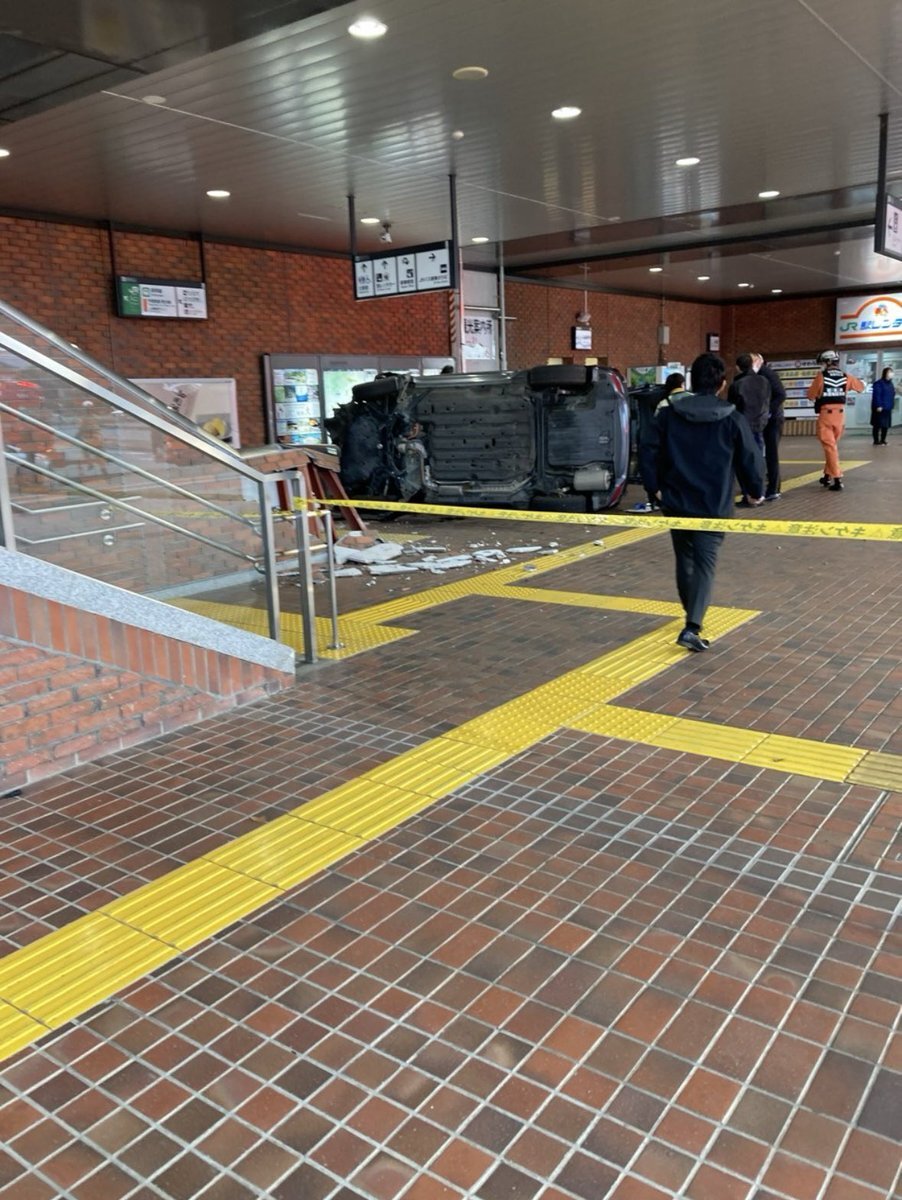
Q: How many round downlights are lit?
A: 12